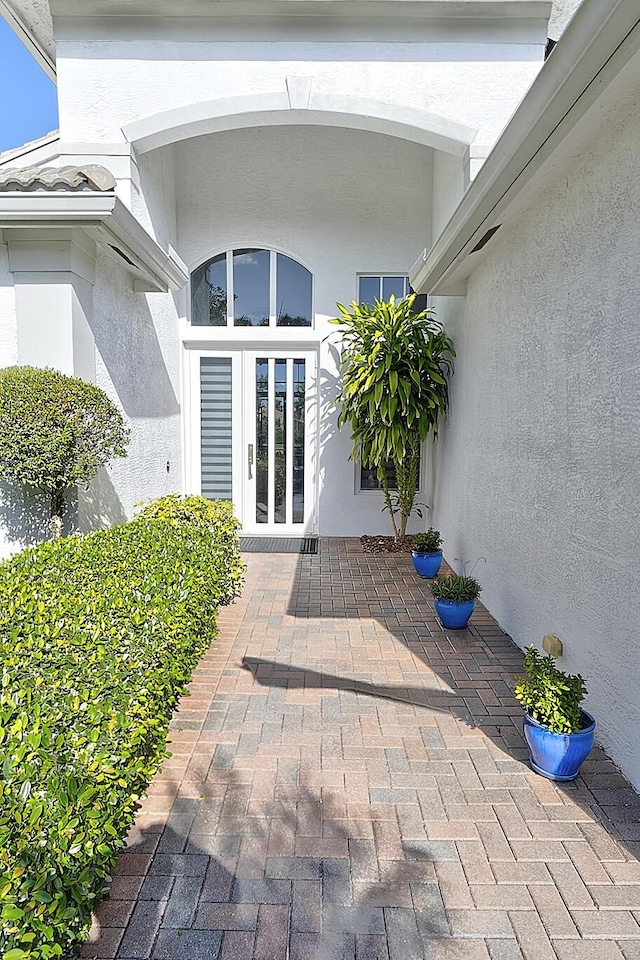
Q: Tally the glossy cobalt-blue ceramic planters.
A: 3